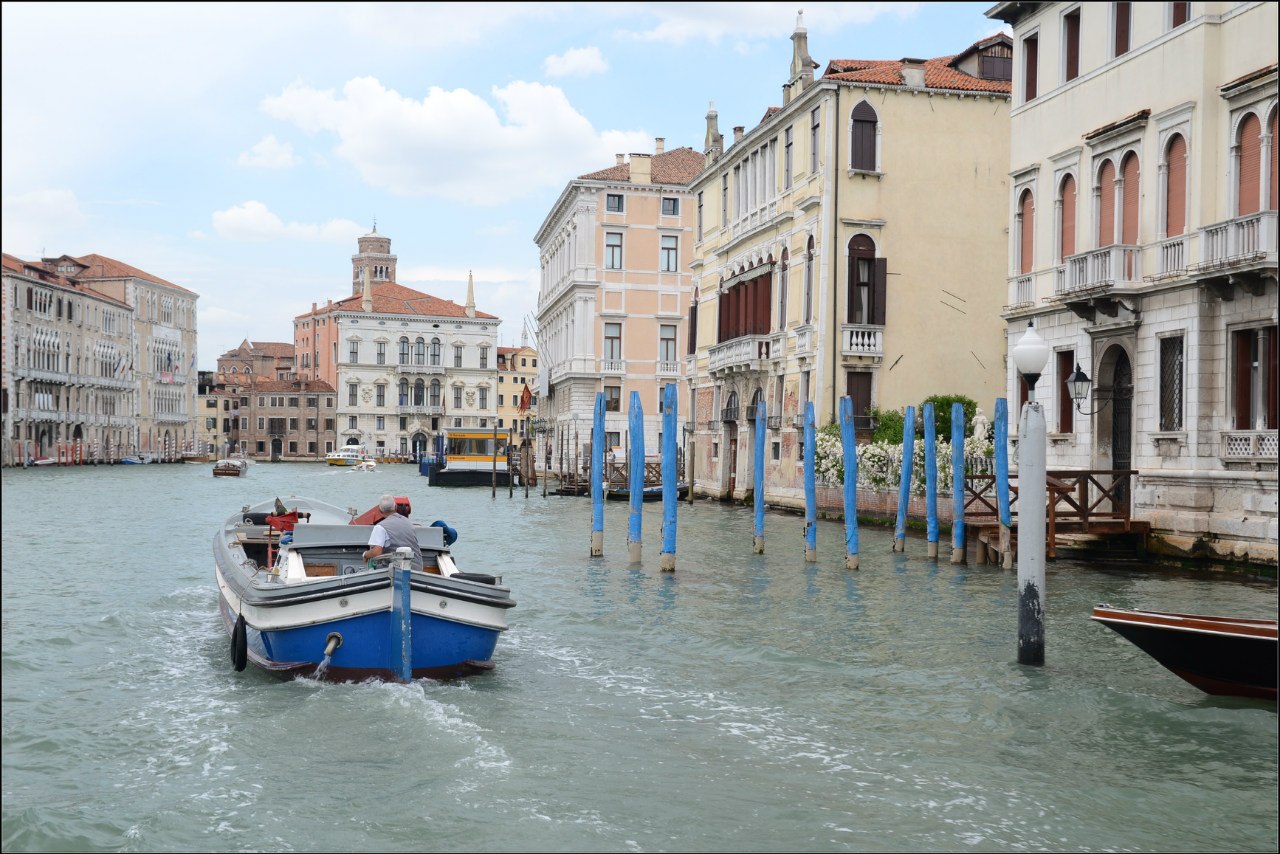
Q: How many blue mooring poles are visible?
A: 10